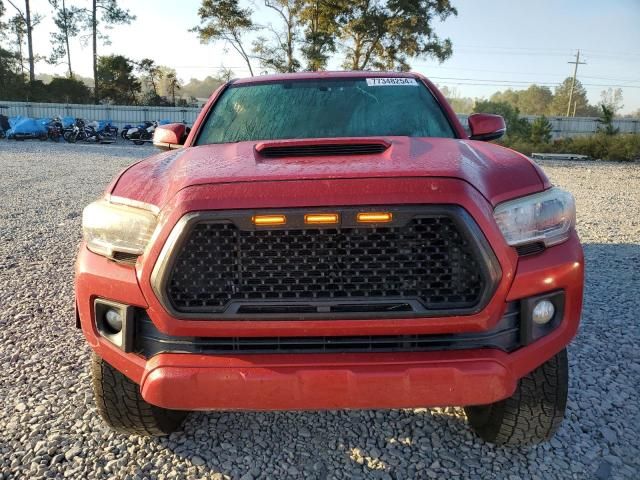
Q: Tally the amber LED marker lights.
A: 3